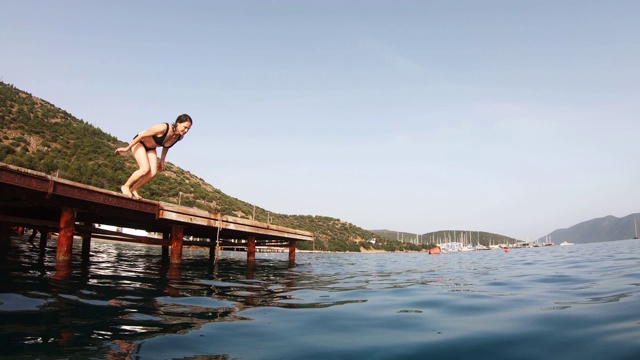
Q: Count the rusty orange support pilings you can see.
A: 4